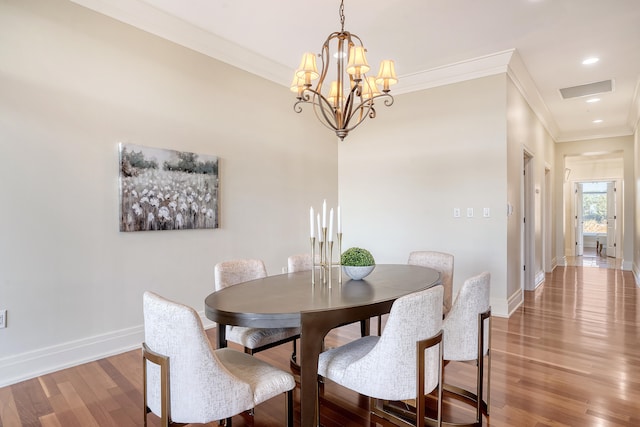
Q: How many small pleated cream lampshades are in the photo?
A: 6